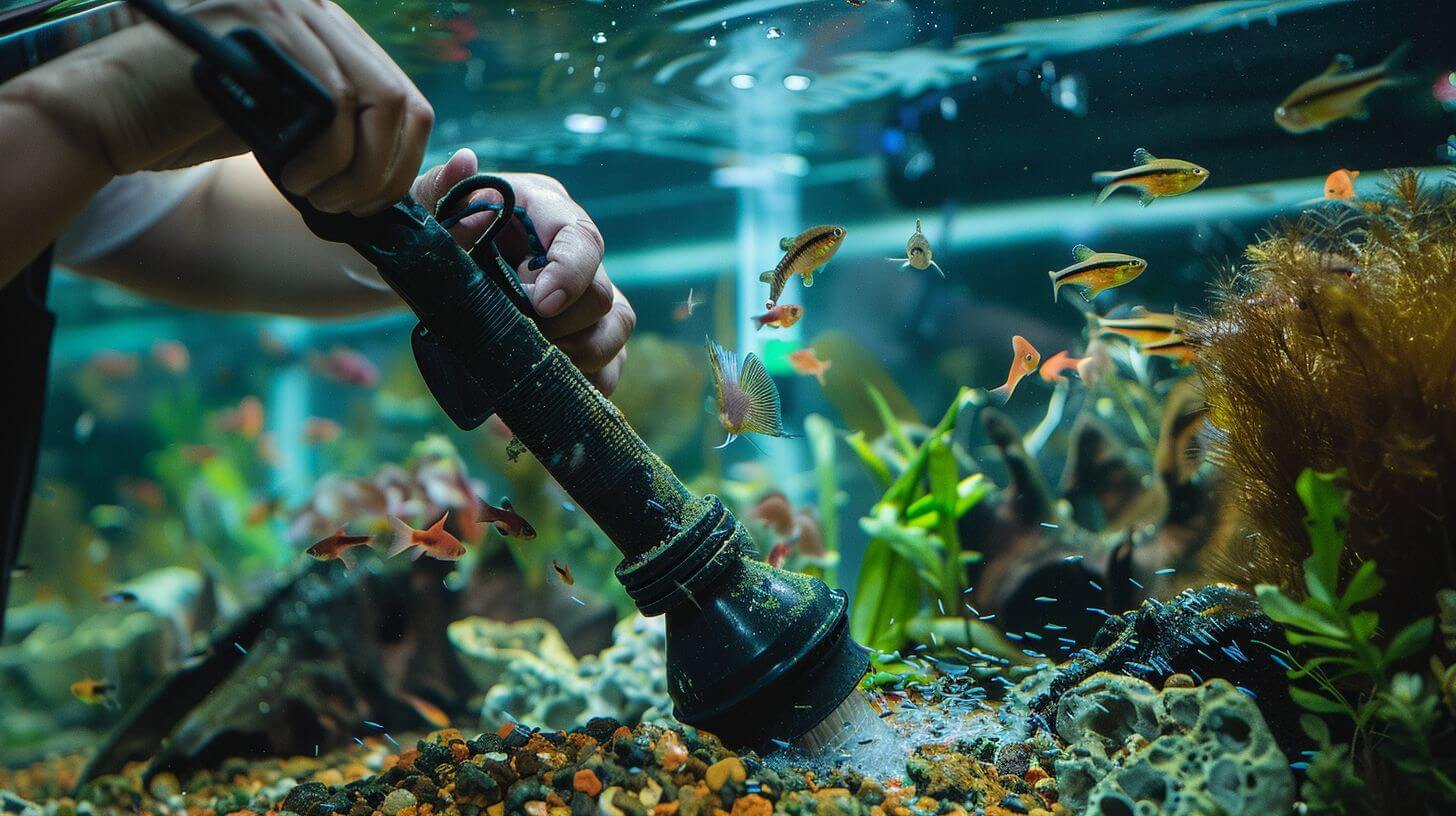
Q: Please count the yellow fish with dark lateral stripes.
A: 6